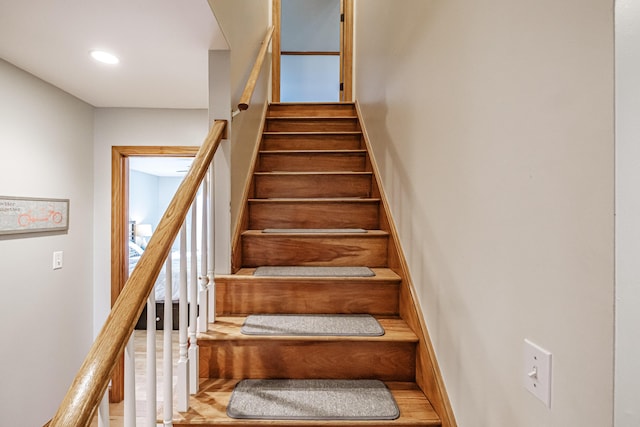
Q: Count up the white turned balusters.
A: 8